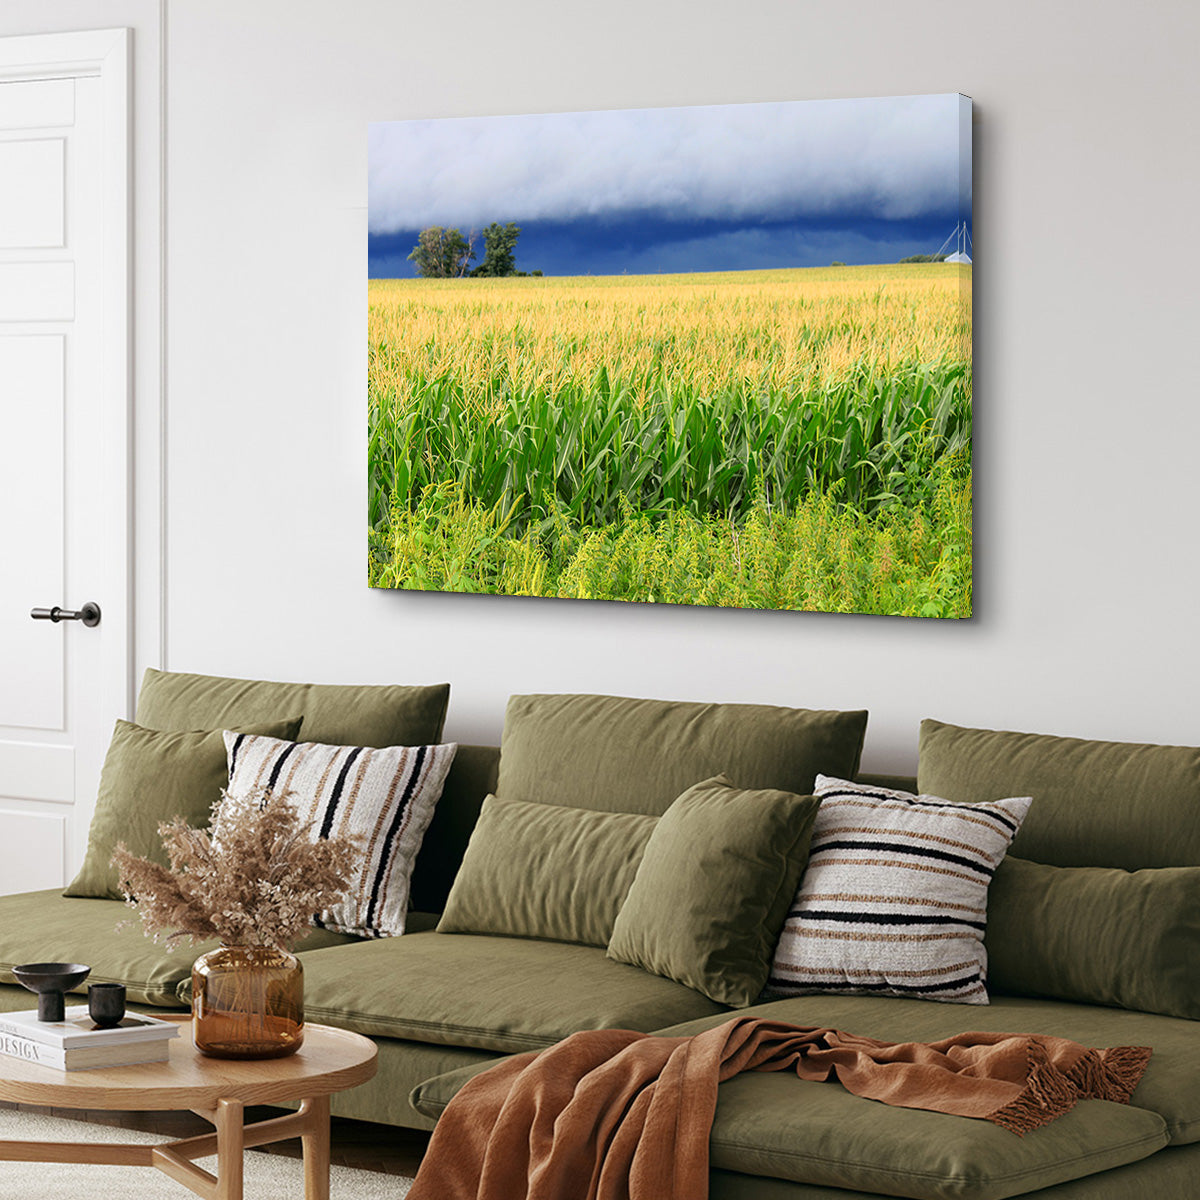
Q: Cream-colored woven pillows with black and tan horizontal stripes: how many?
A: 1